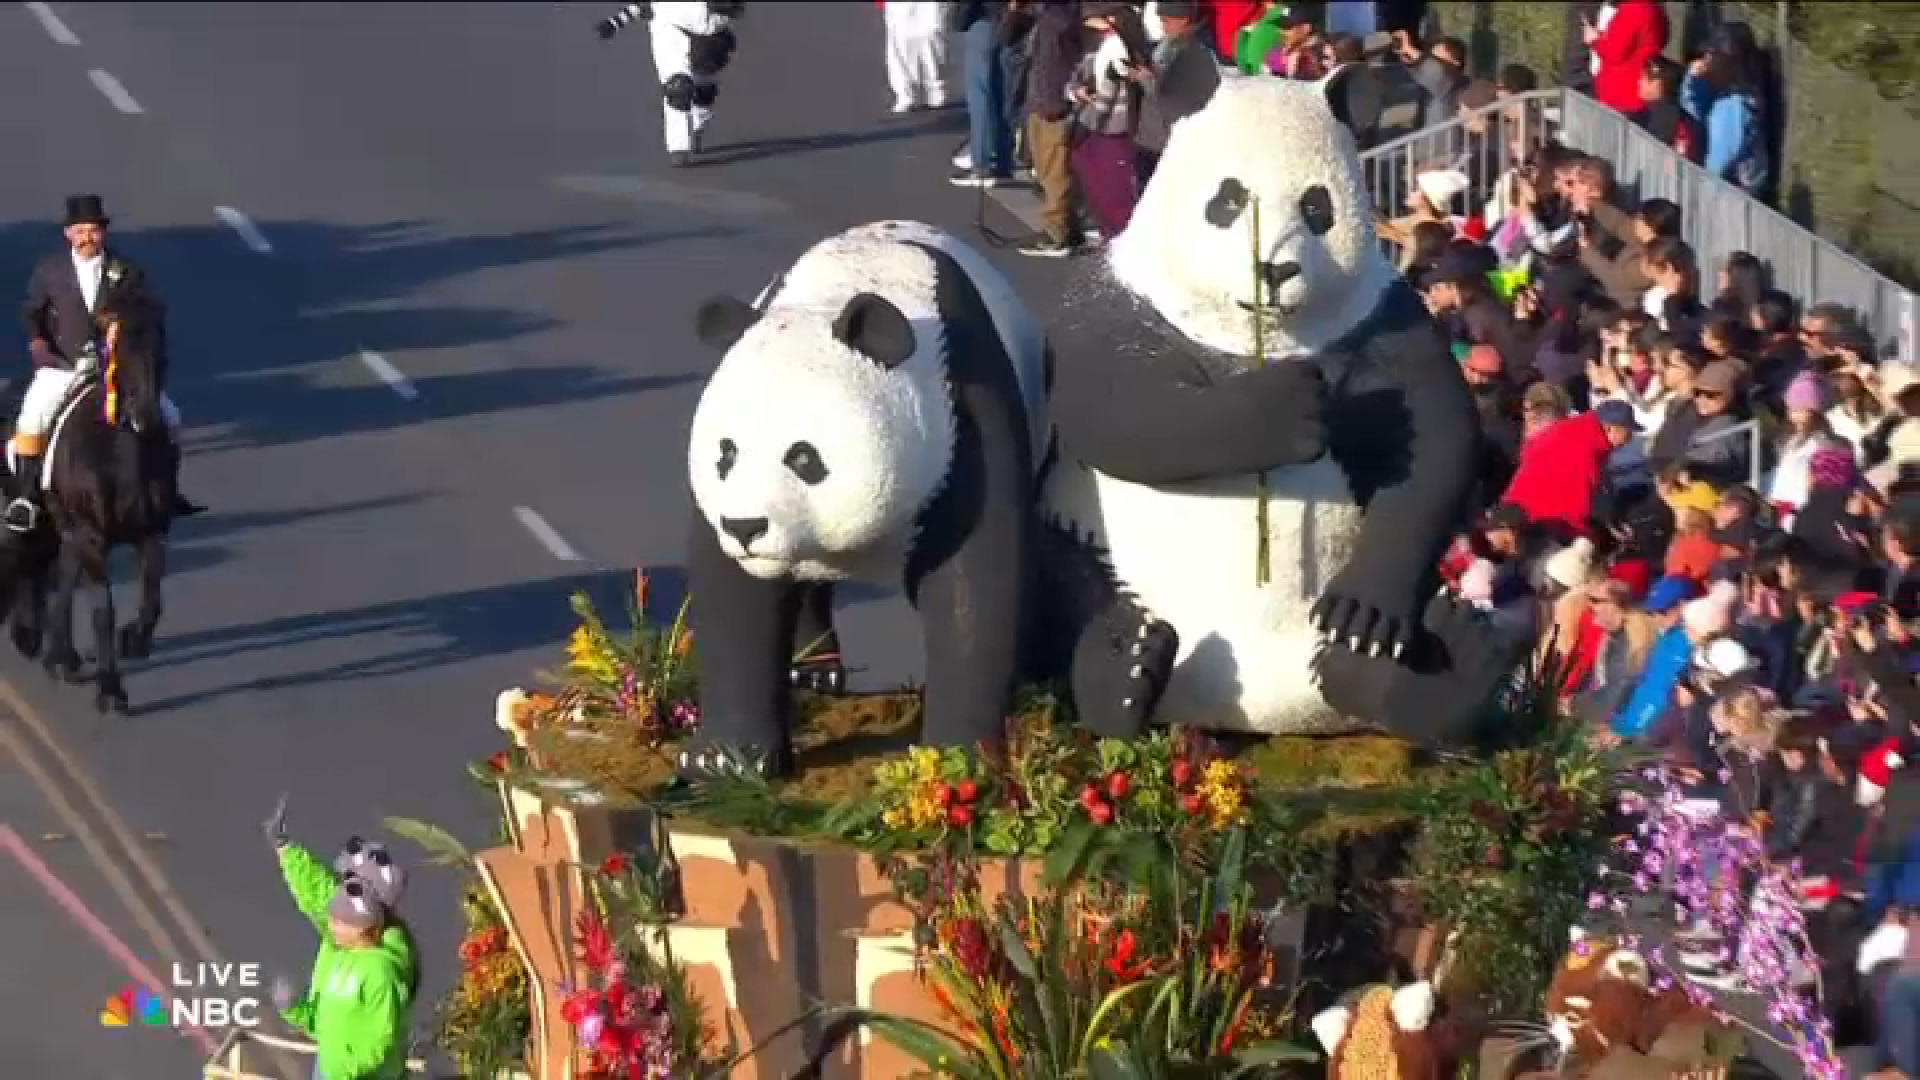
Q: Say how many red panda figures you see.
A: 2